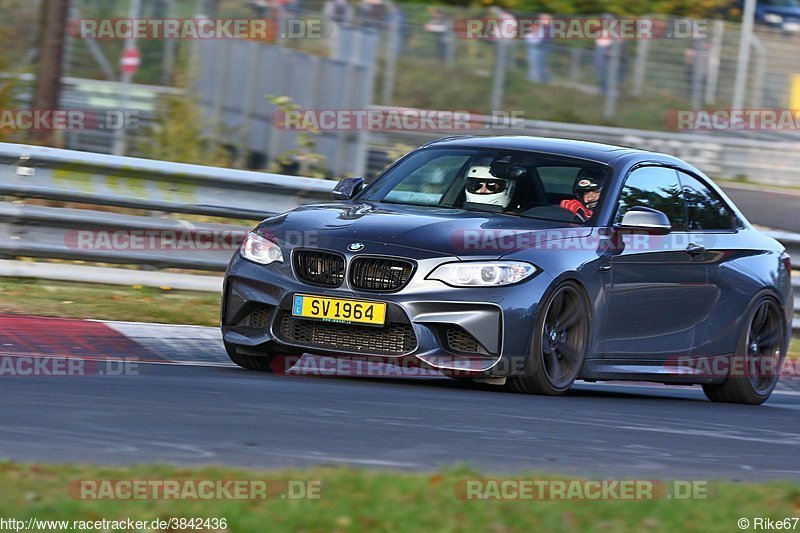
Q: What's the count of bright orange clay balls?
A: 0